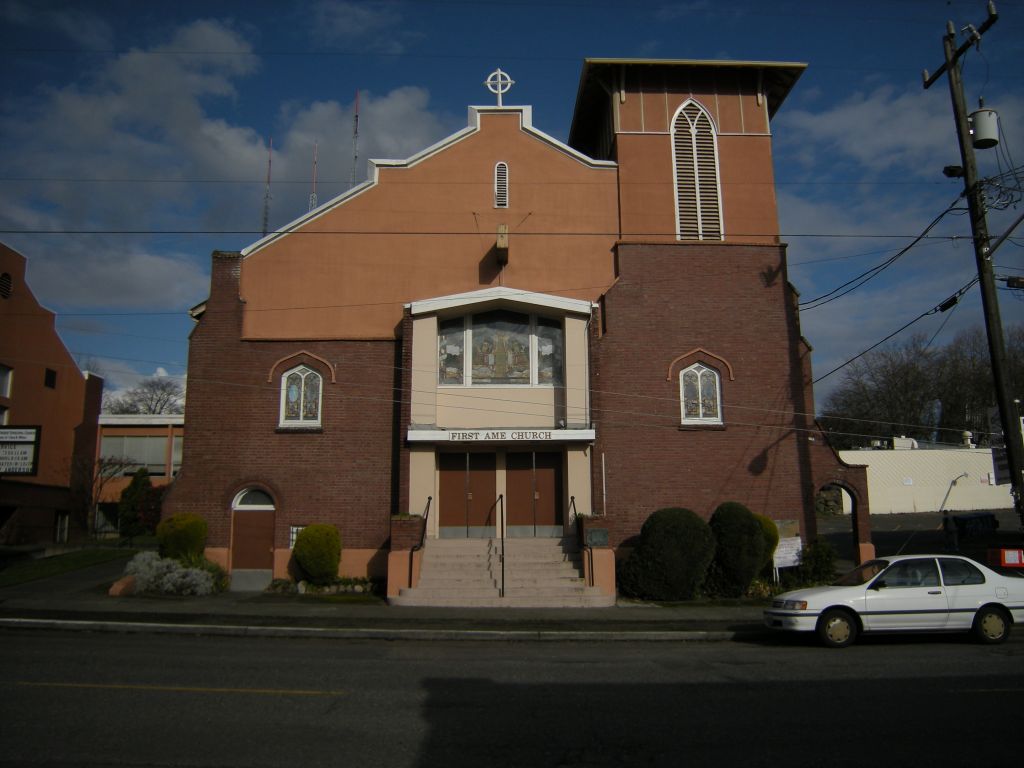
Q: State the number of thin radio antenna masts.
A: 3